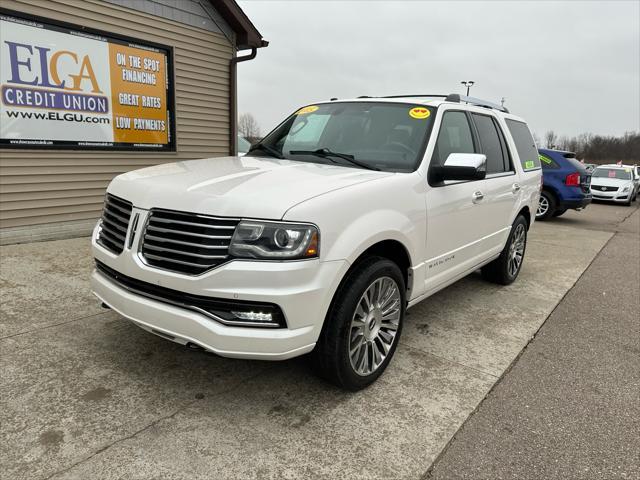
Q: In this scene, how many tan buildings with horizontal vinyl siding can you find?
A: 1